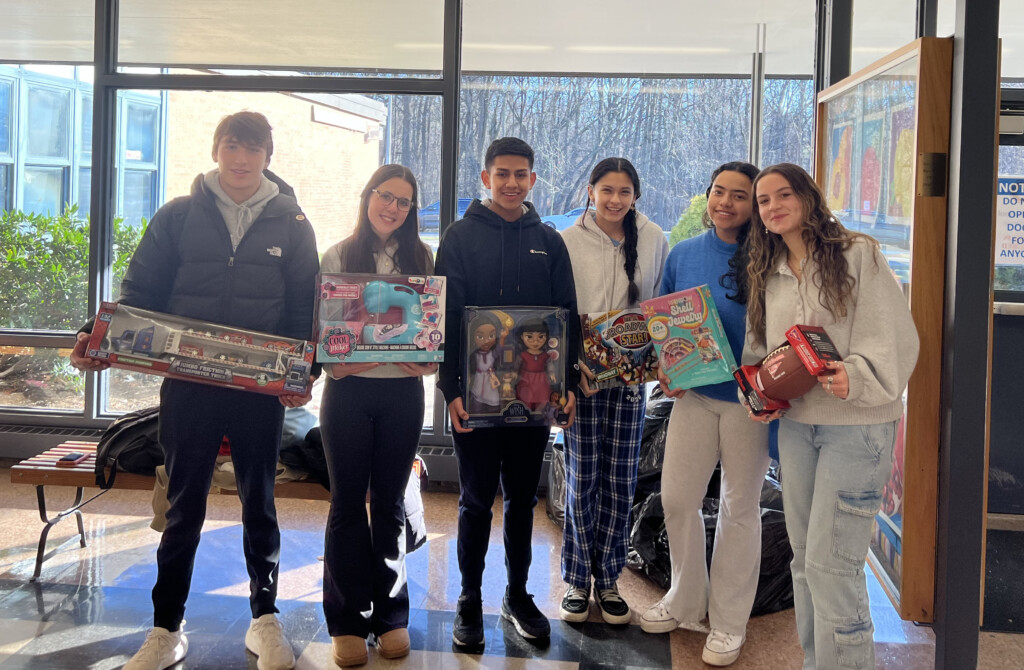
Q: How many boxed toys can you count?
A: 6